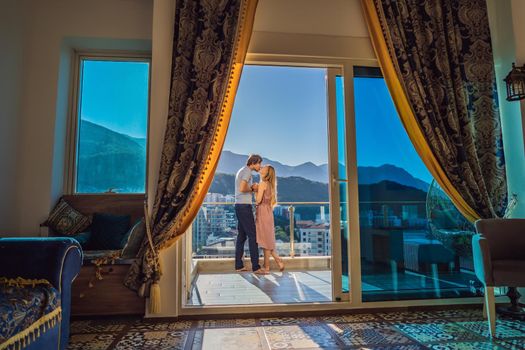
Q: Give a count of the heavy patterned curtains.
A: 2